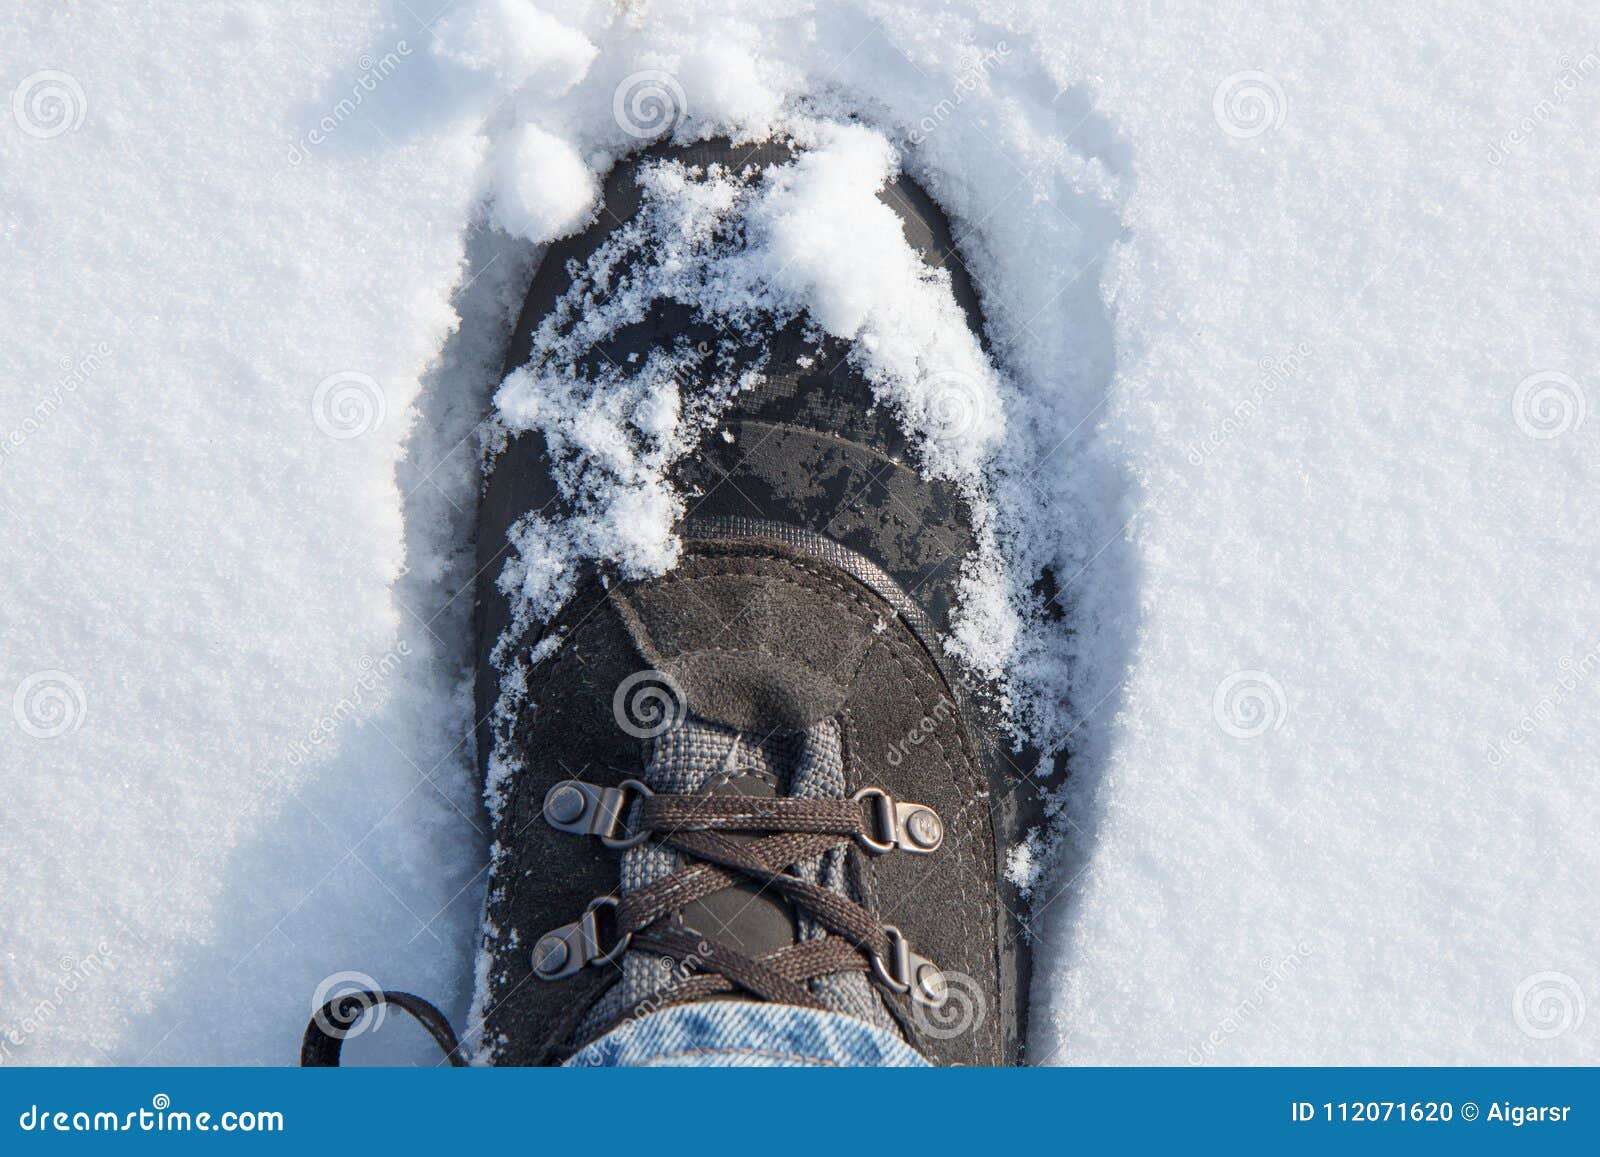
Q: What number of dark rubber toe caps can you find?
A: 1